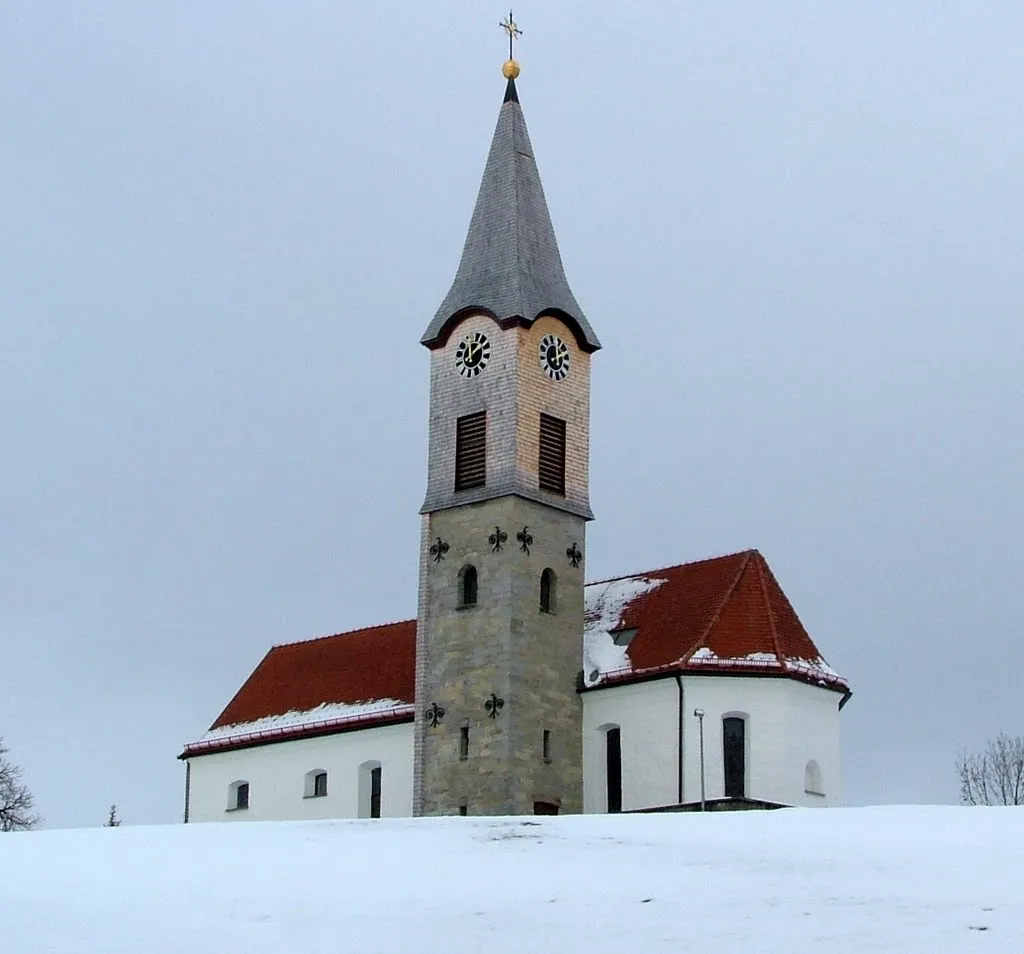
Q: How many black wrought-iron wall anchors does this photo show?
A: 6